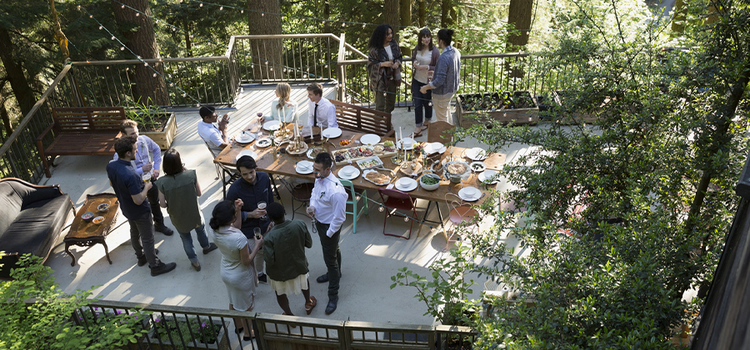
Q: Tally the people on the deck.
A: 13